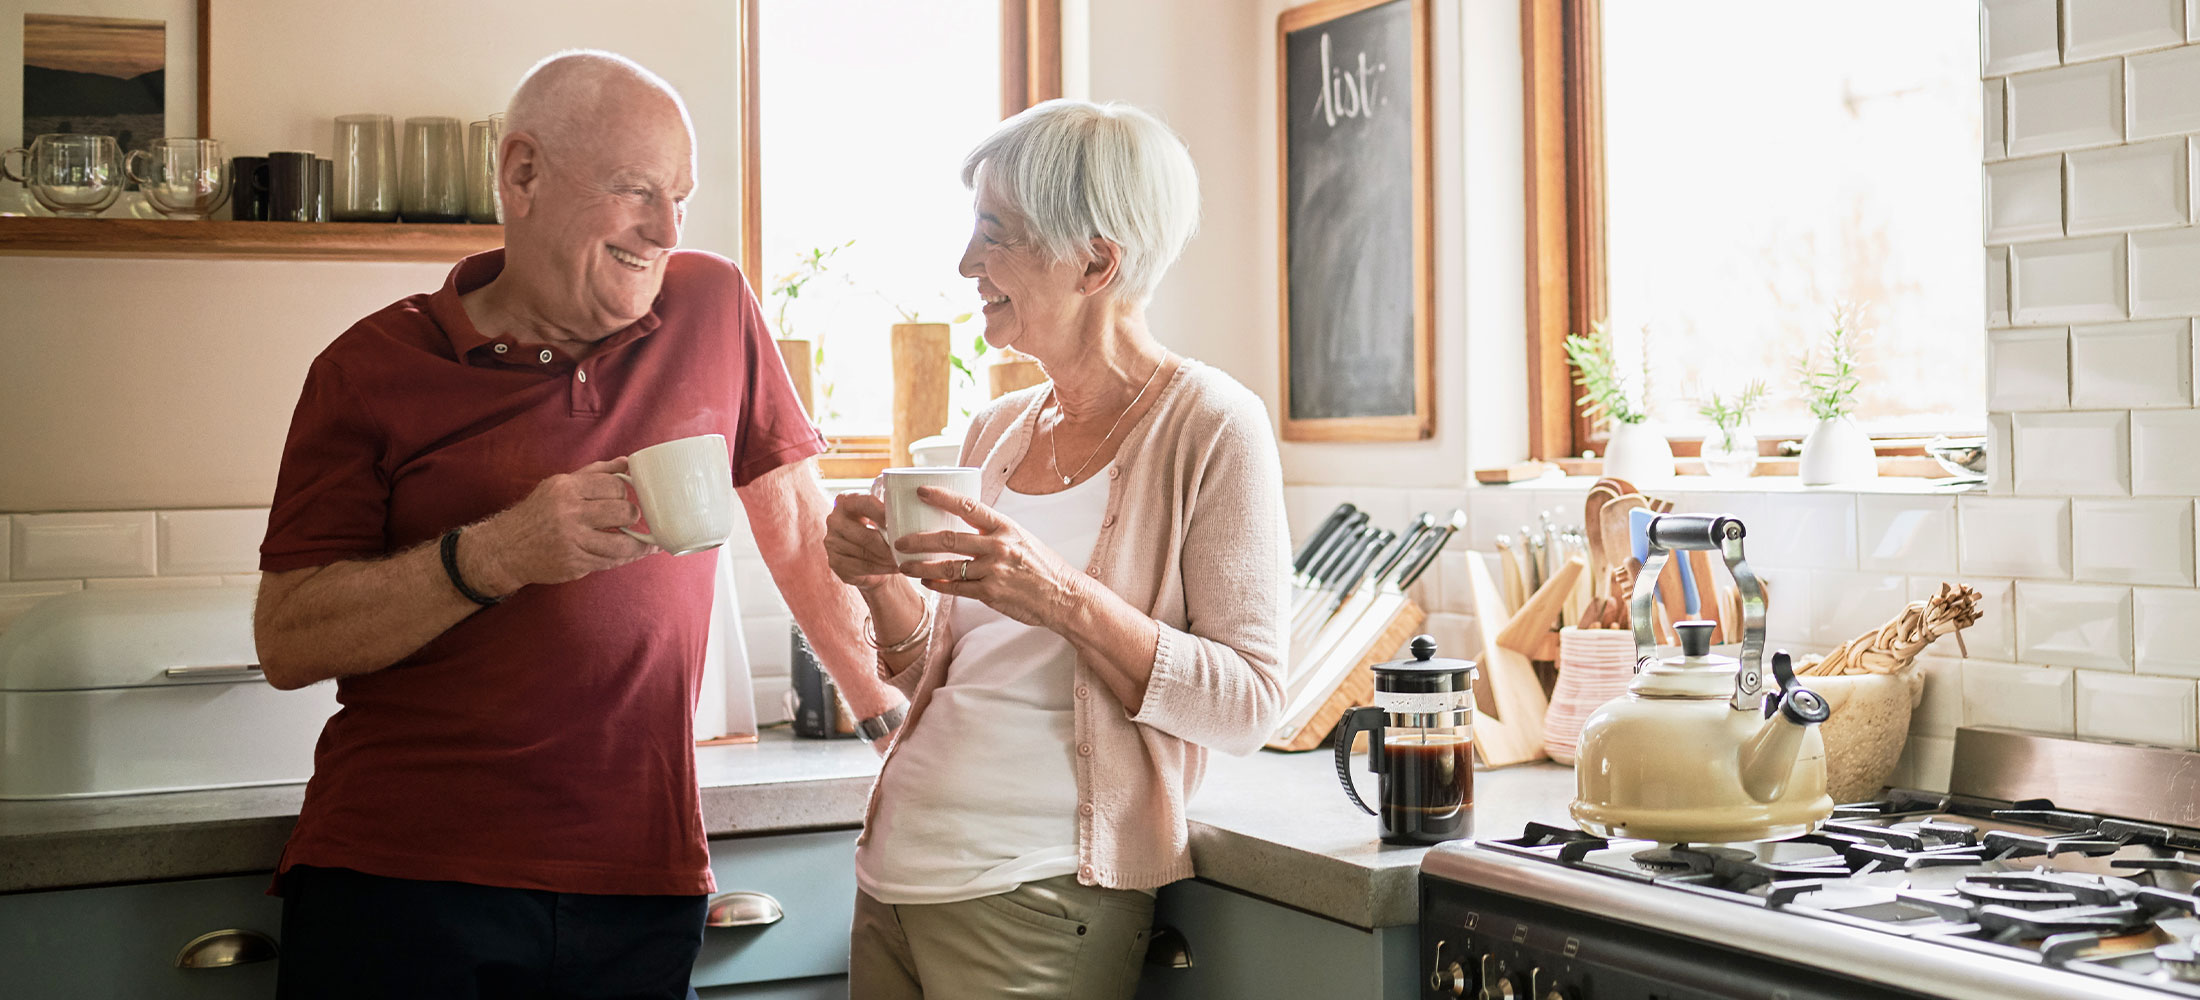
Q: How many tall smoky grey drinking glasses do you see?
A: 3